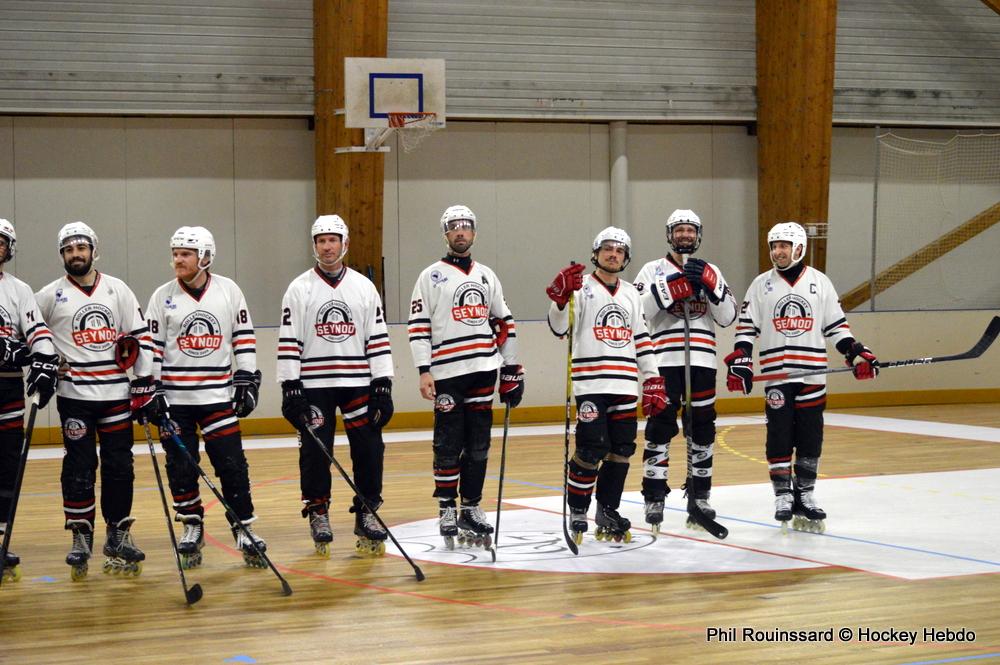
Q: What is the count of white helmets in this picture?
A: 8